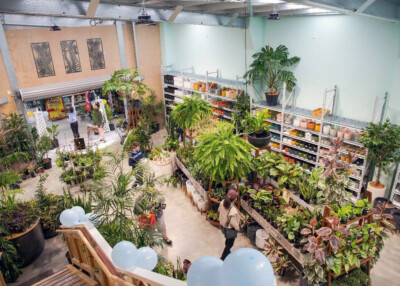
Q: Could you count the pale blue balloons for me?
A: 7